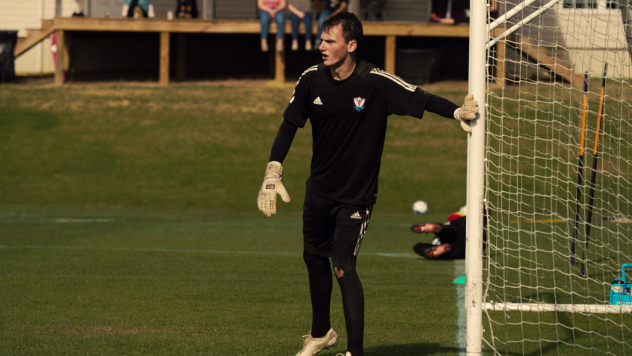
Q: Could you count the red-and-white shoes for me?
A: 2